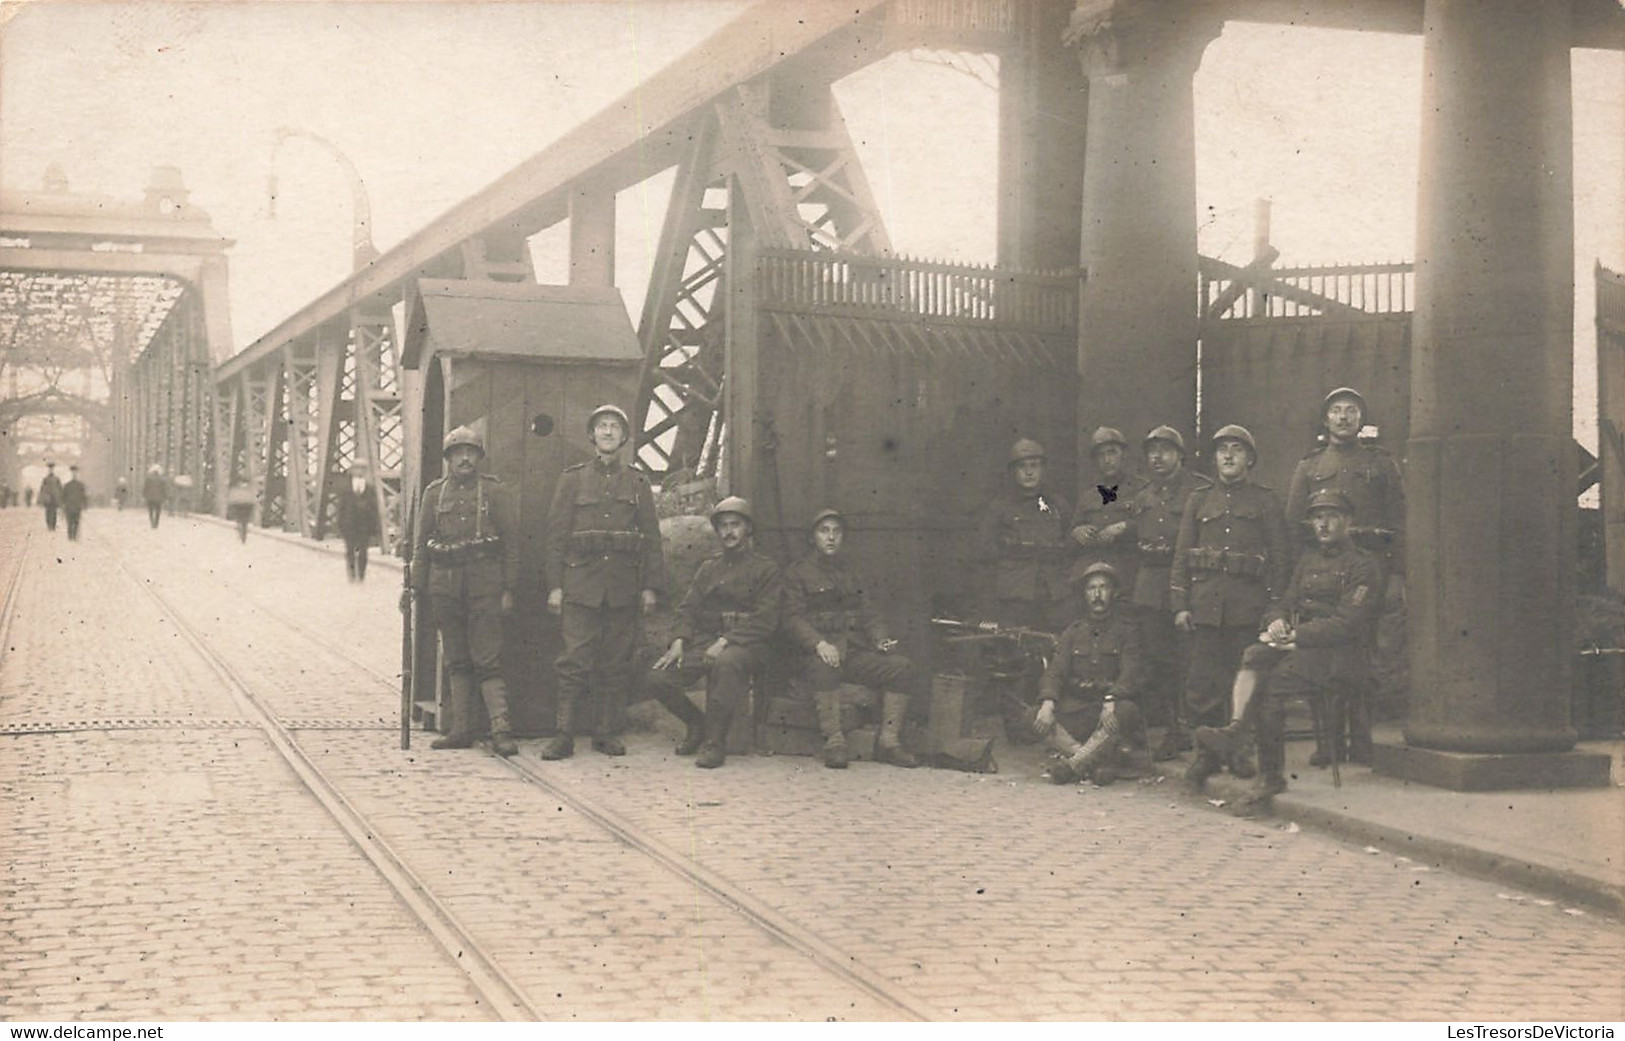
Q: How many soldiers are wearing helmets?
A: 10